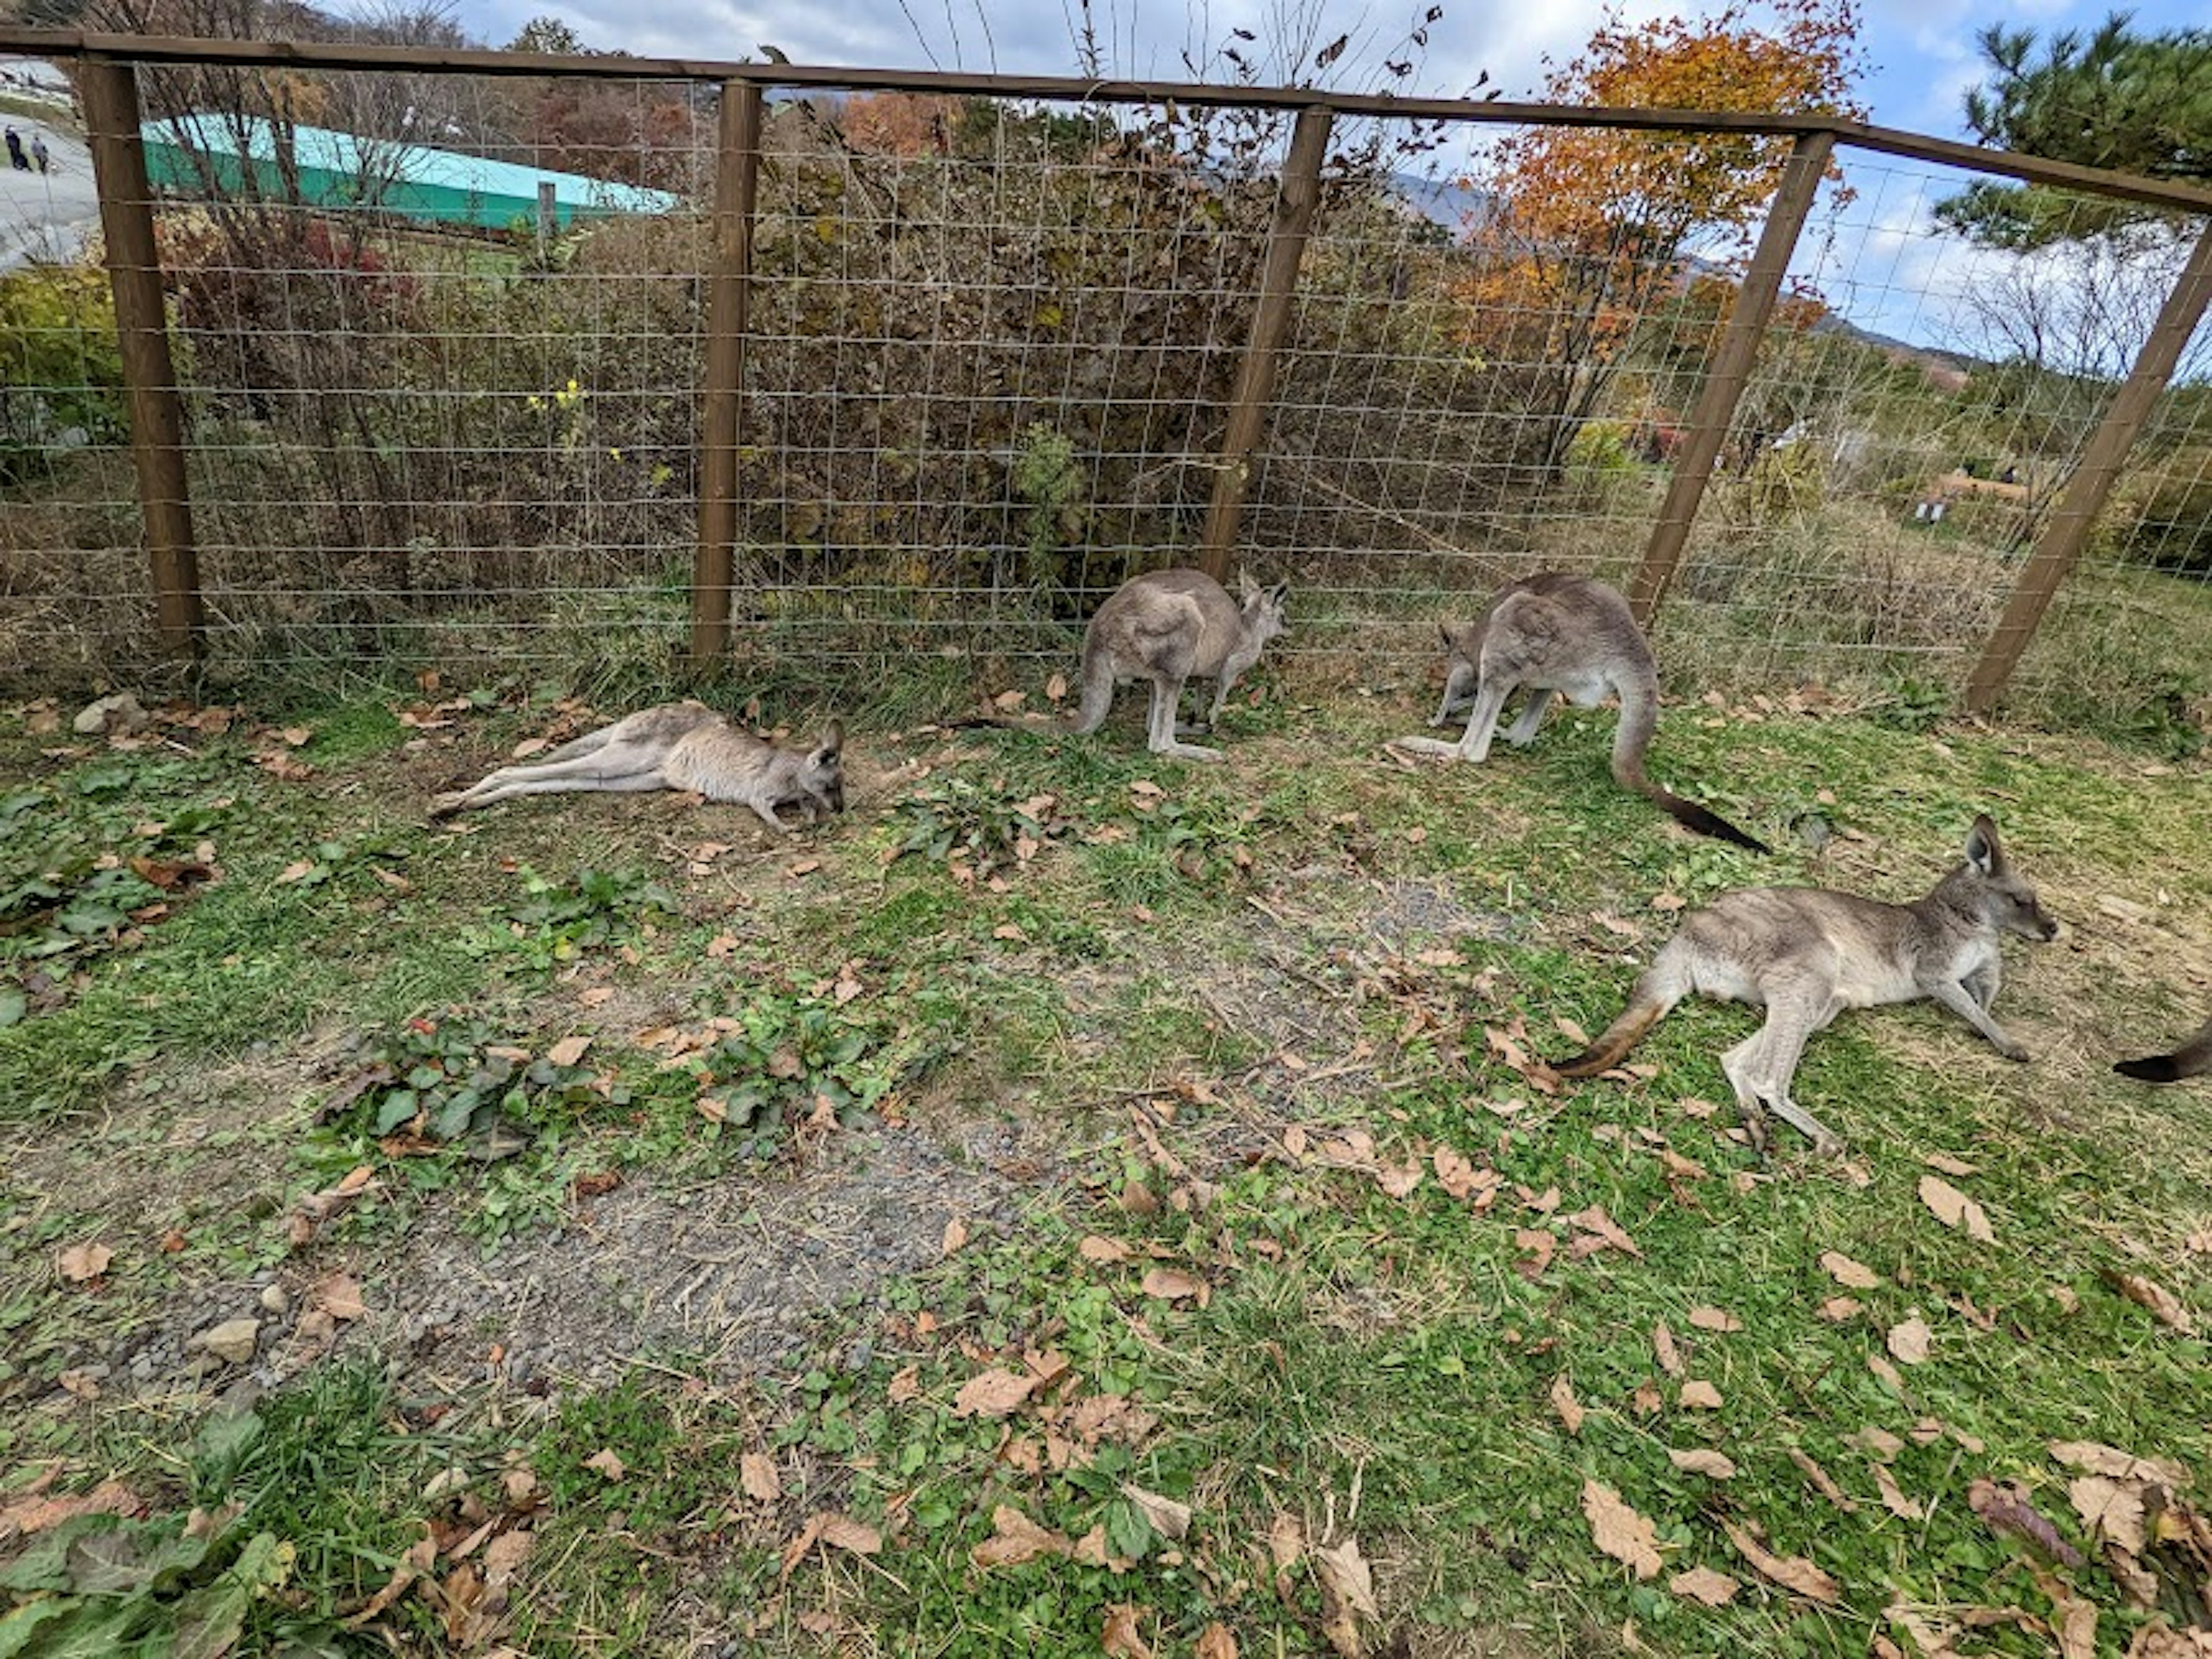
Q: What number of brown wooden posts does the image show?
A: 5